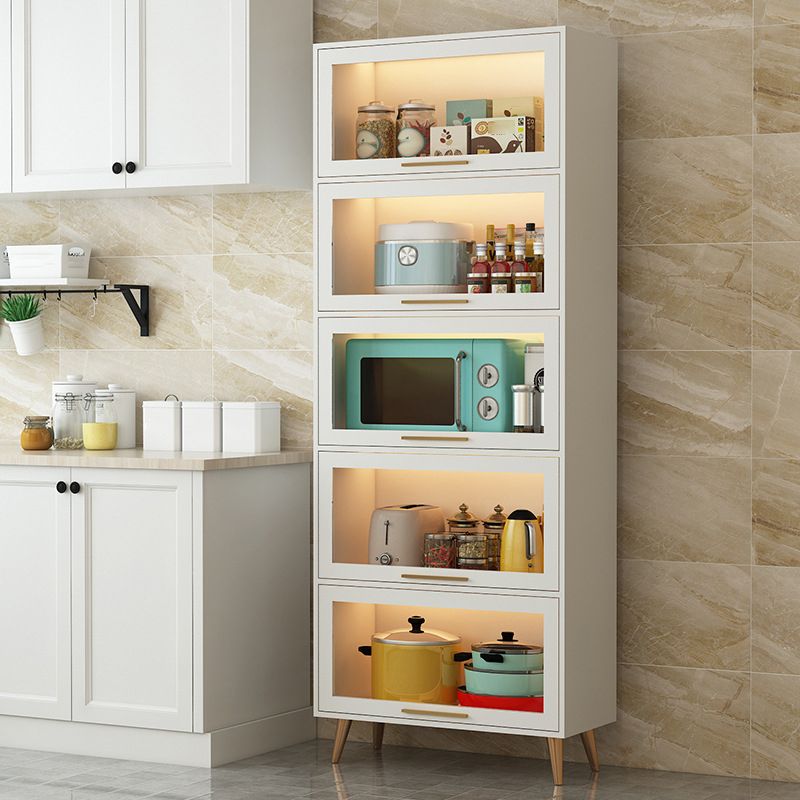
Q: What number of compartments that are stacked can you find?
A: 5